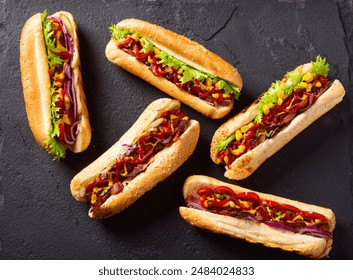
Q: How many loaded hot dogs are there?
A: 5